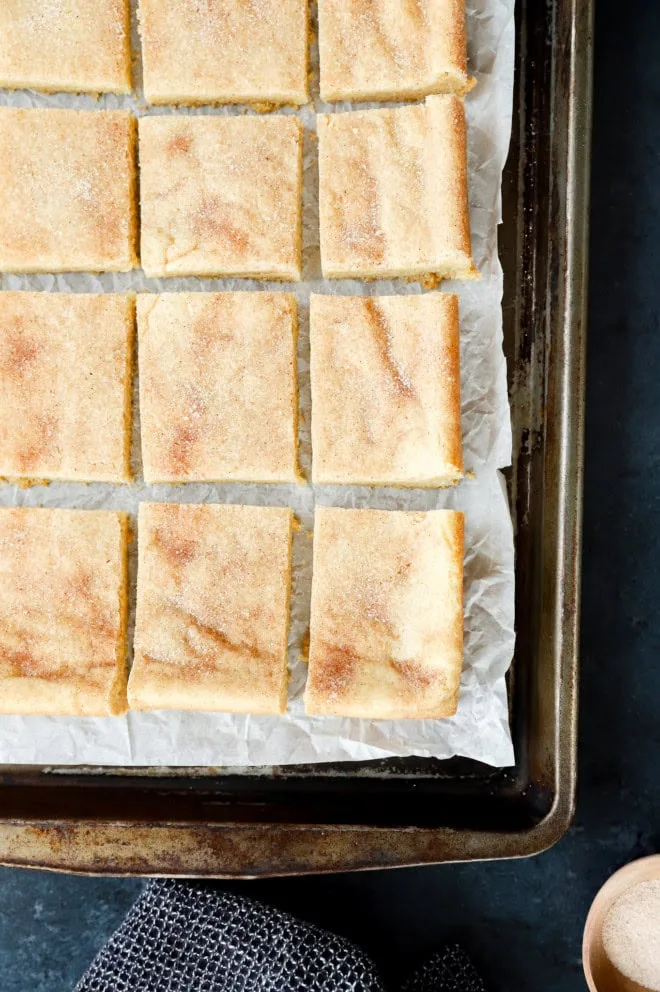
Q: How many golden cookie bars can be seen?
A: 12